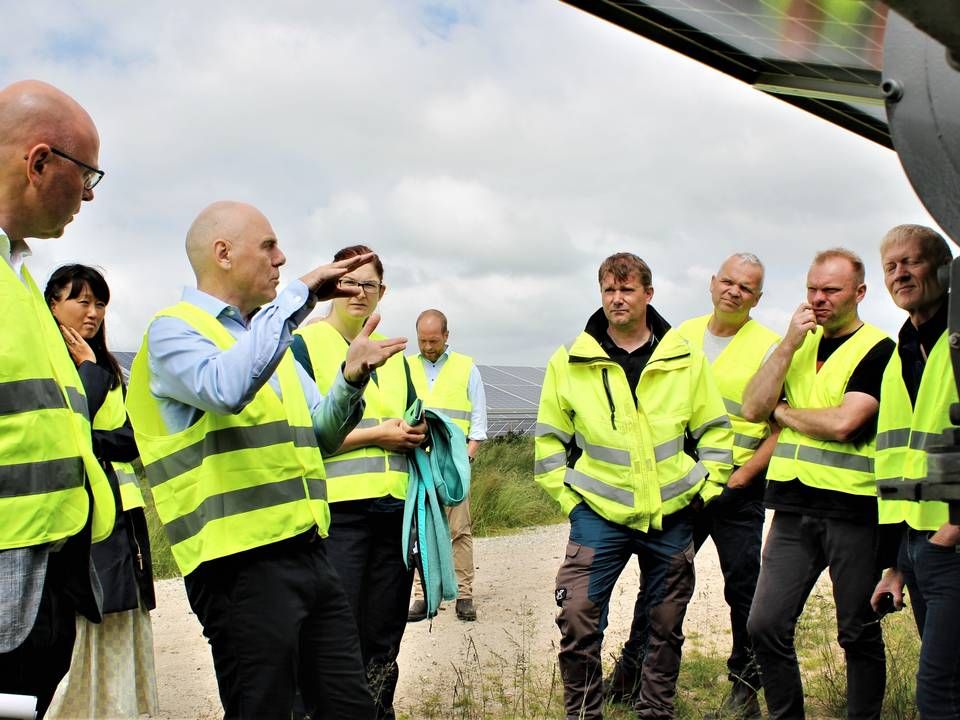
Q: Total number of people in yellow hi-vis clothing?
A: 9